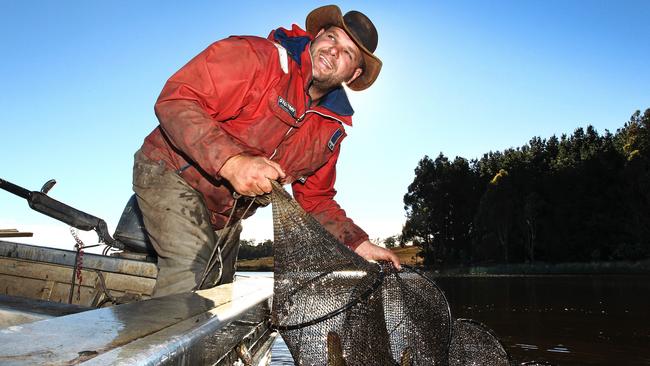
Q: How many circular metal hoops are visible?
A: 3